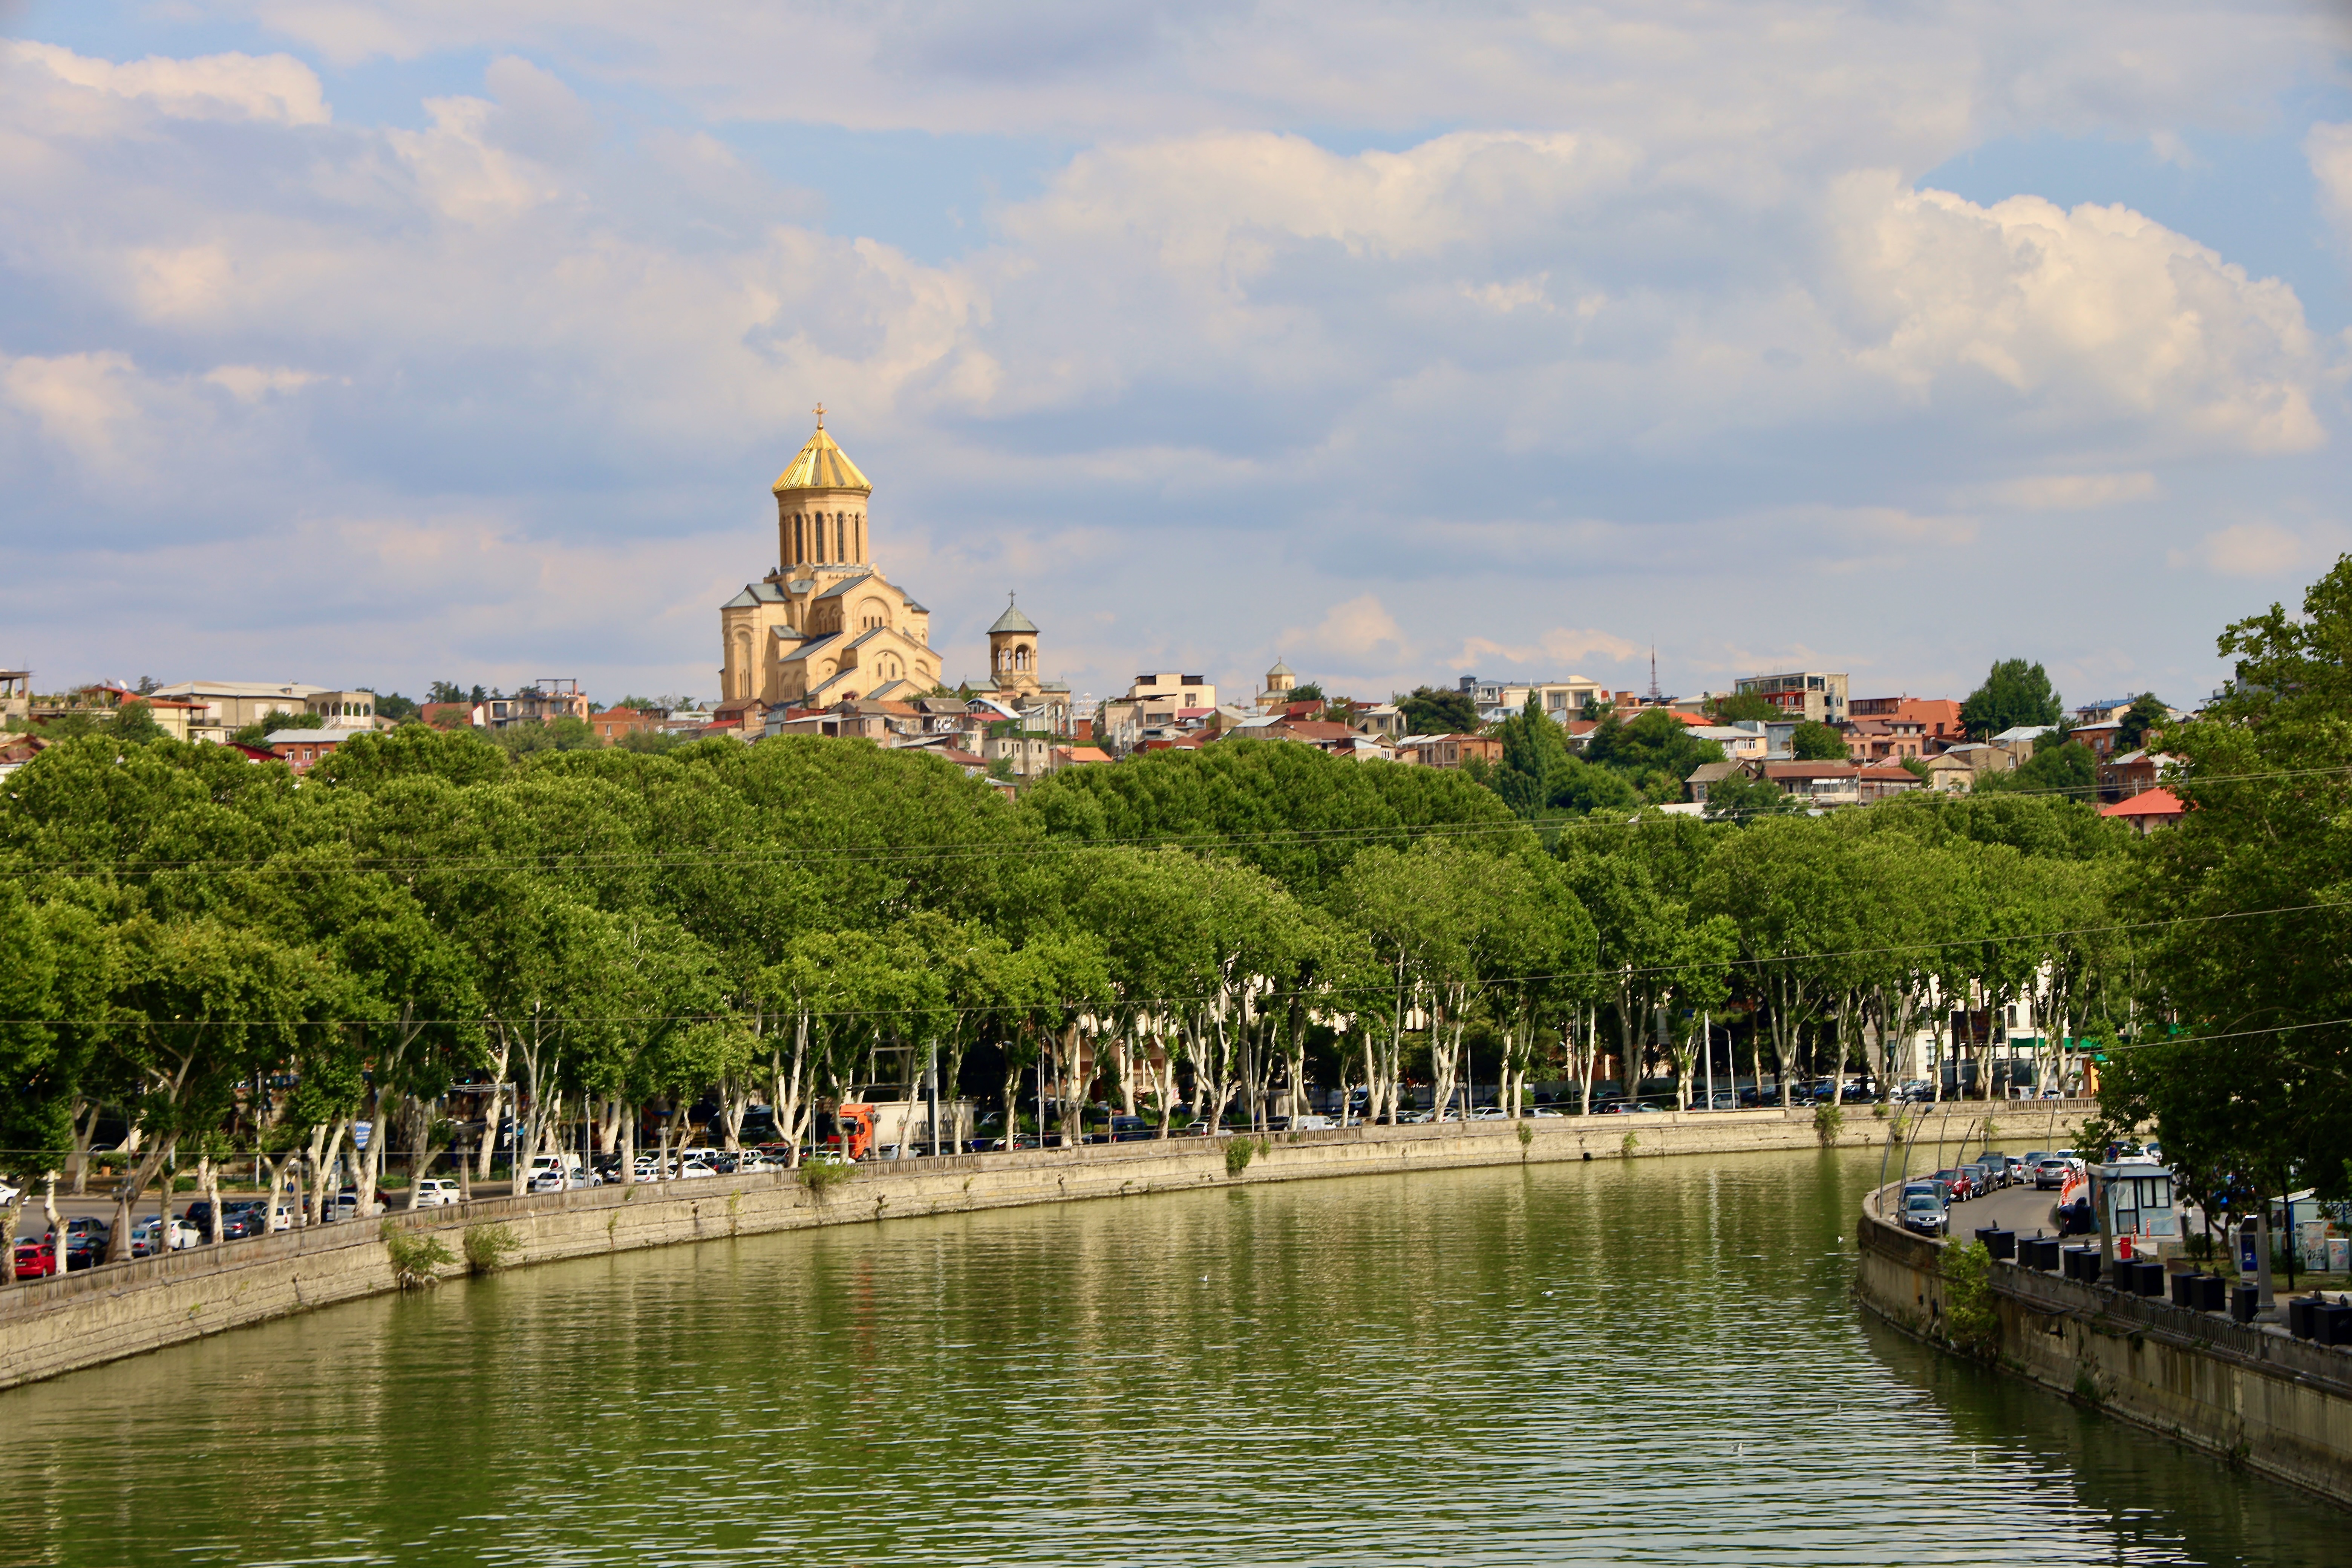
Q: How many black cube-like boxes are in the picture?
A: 13